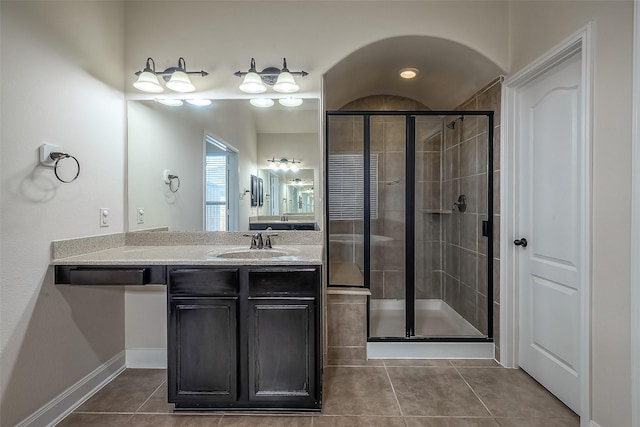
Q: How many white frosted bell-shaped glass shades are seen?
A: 4